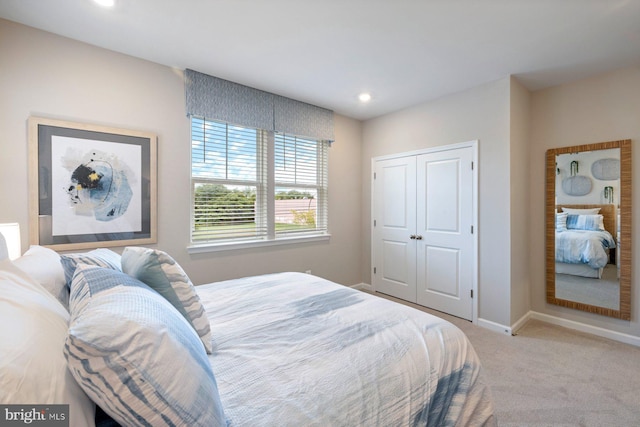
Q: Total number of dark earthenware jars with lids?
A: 0